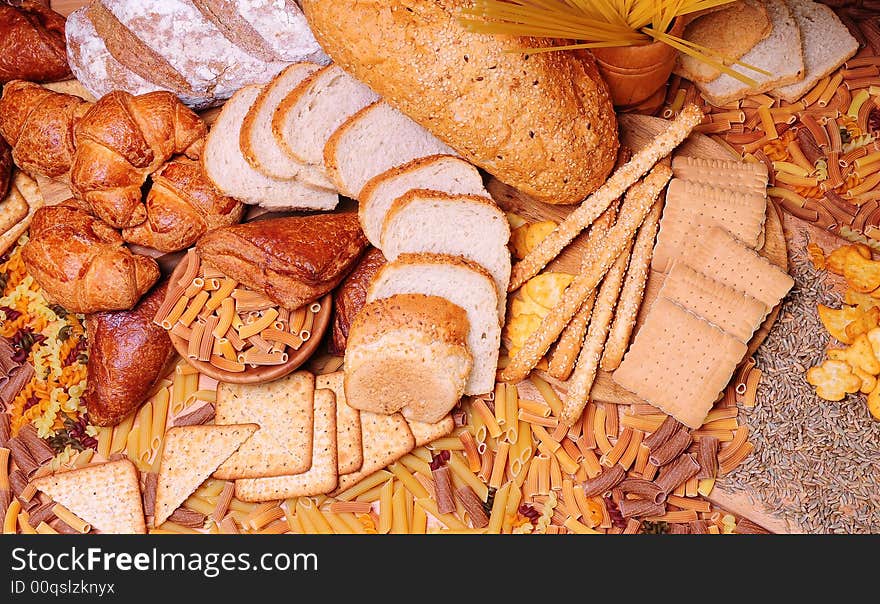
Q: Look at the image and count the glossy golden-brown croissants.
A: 4